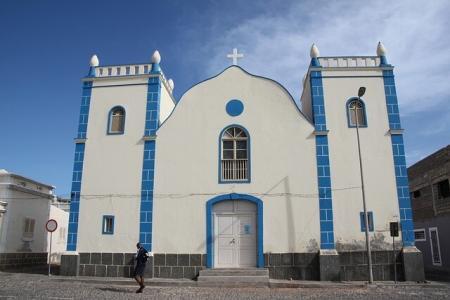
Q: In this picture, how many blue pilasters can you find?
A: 4